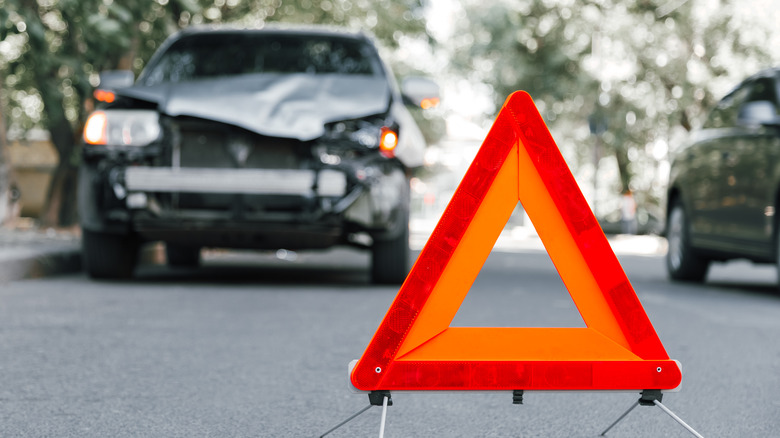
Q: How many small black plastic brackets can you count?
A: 3